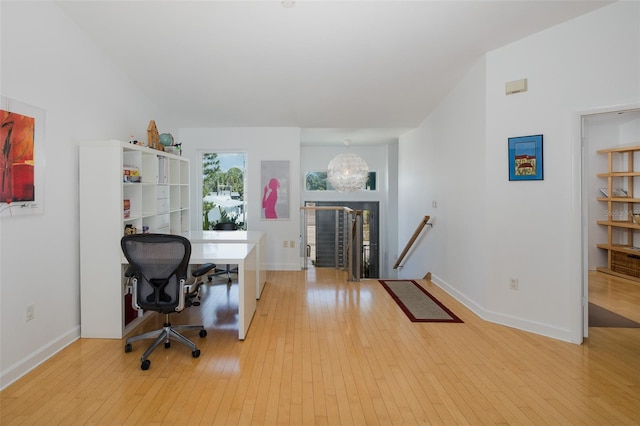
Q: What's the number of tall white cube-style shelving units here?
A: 1